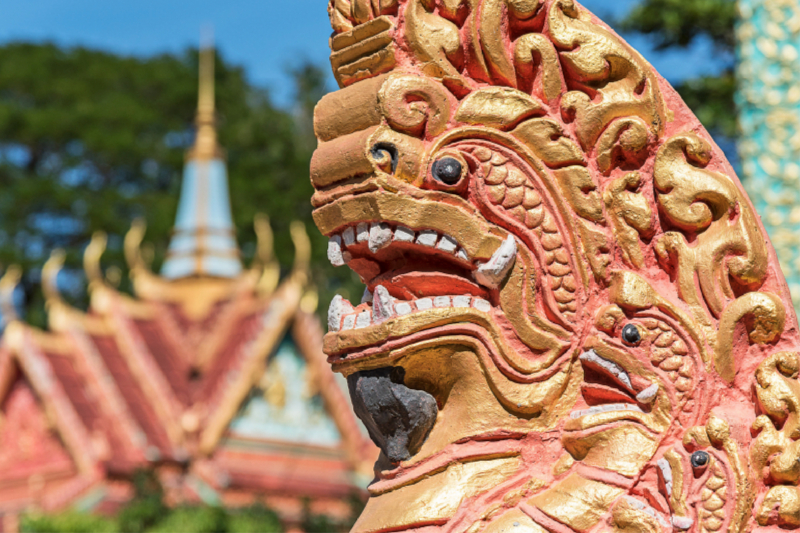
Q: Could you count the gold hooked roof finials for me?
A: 6